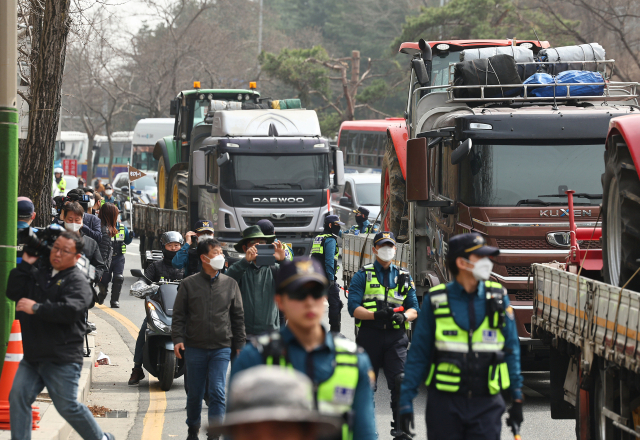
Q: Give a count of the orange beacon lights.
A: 2